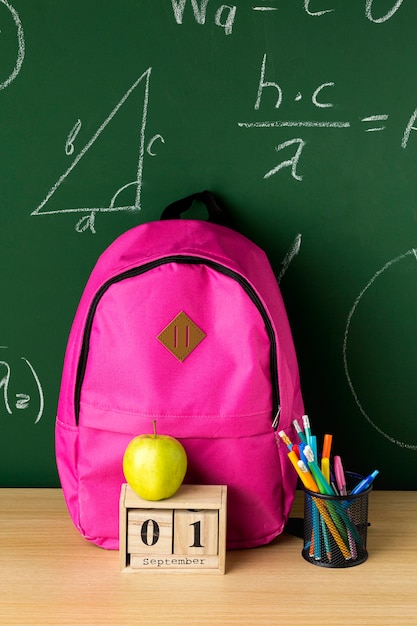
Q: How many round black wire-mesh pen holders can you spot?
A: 1